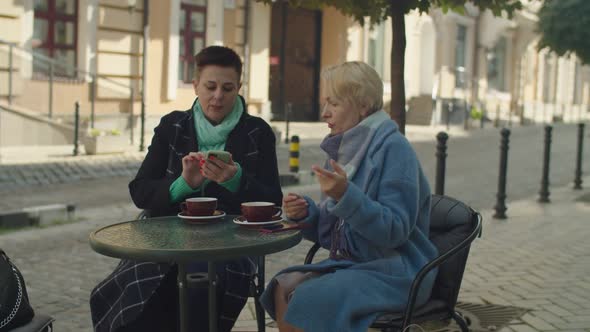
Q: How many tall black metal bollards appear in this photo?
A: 4